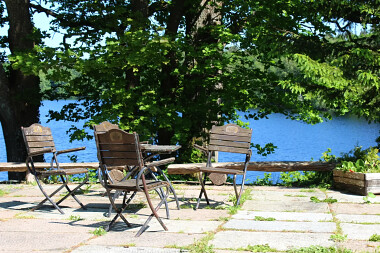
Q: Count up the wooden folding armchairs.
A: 4